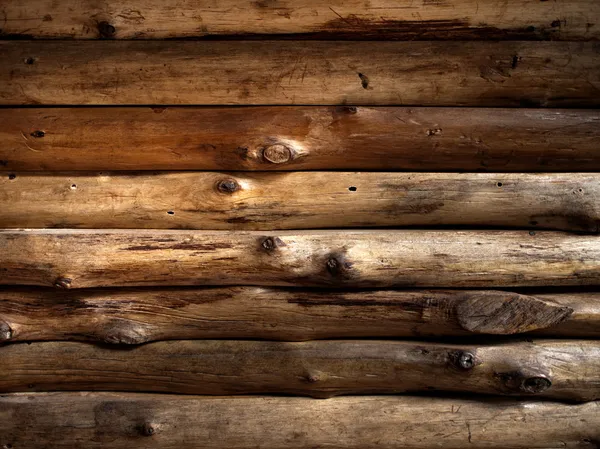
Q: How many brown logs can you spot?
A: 8